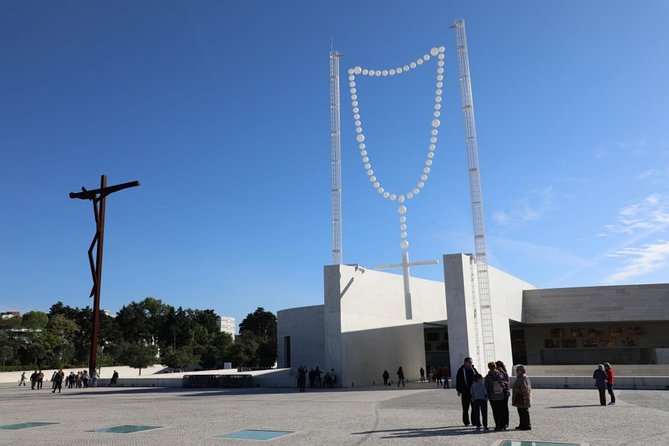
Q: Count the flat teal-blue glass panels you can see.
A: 4